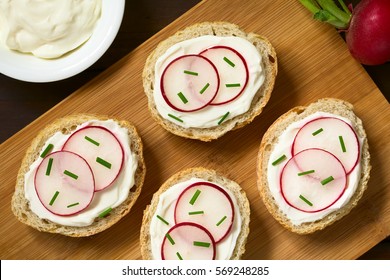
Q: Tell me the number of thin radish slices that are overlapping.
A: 8